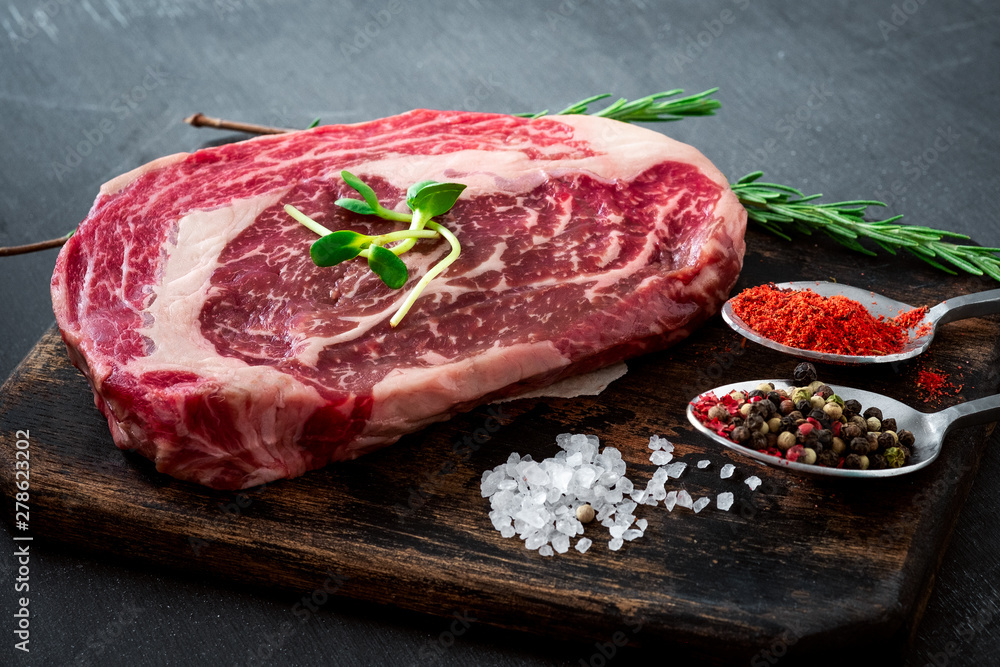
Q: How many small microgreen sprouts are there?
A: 3